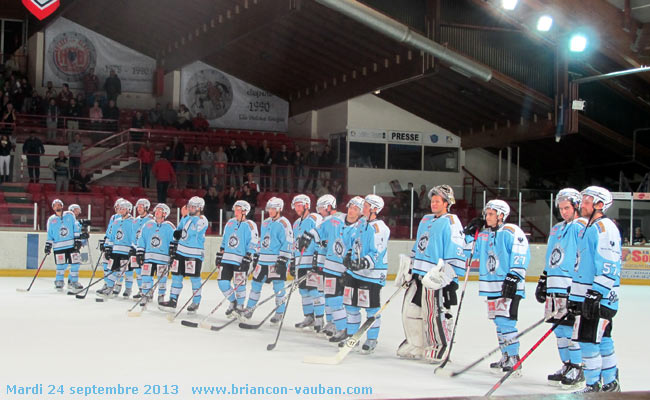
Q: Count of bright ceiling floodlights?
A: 3